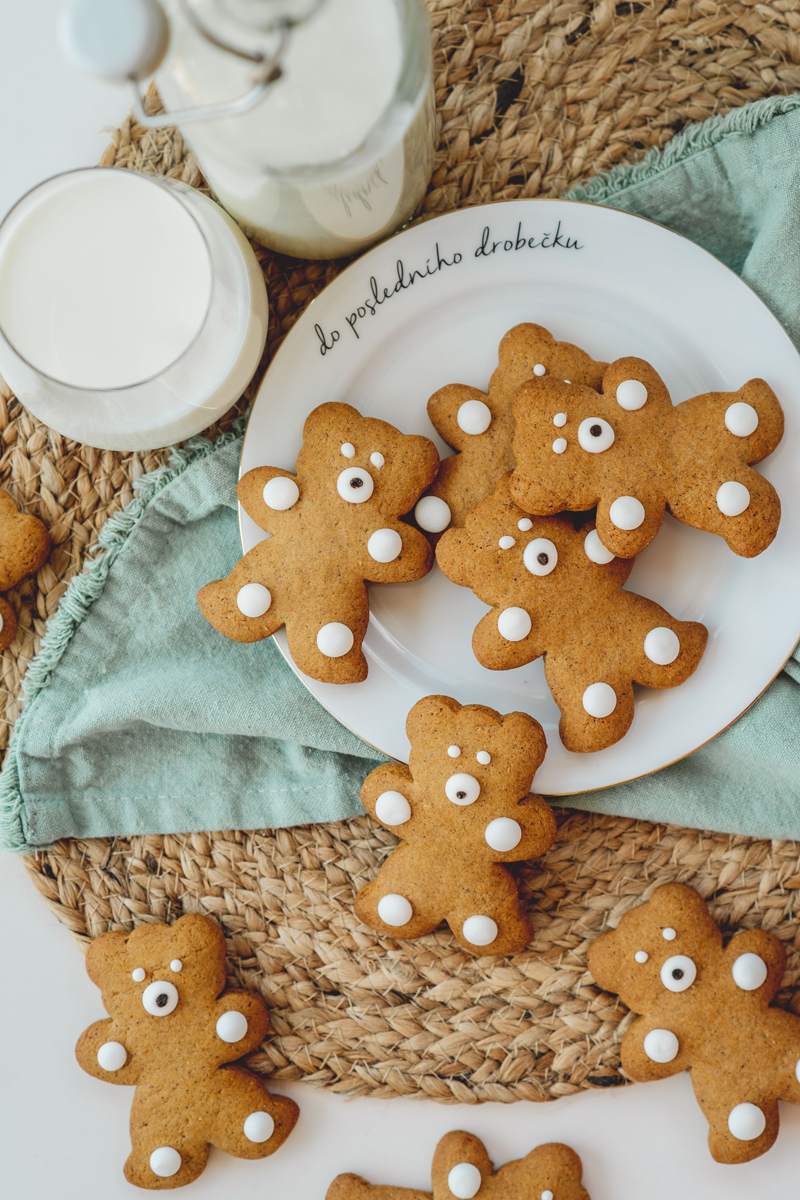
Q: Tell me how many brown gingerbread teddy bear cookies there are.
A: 9